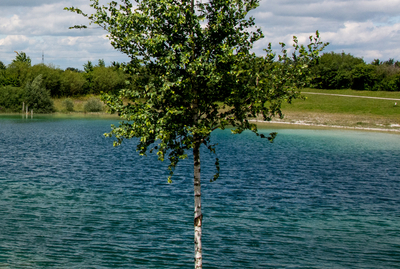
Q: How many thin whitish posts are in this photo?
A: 3